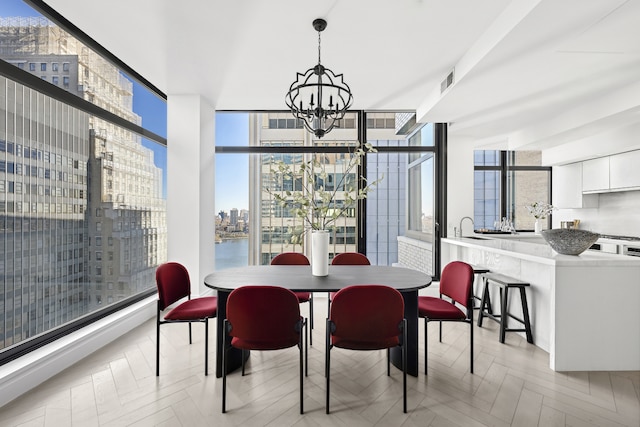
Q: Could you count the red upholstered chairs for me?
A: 6